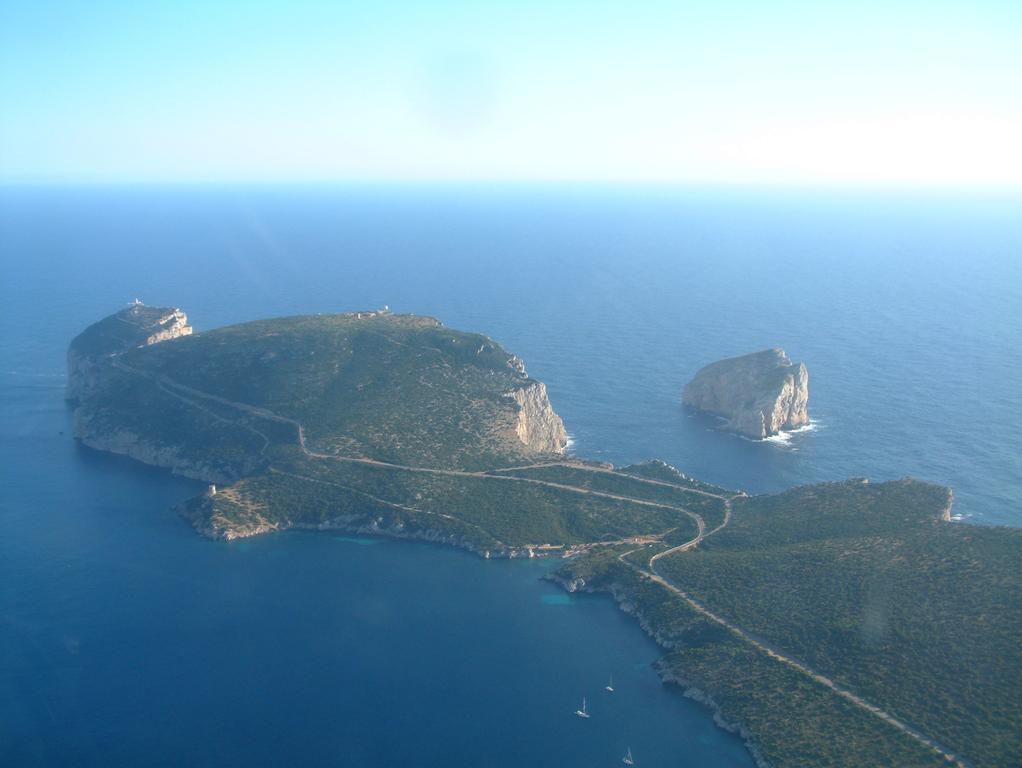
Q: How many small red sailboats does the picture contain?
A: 0